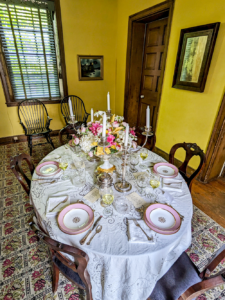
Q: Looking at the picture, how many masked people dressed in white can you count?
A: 0